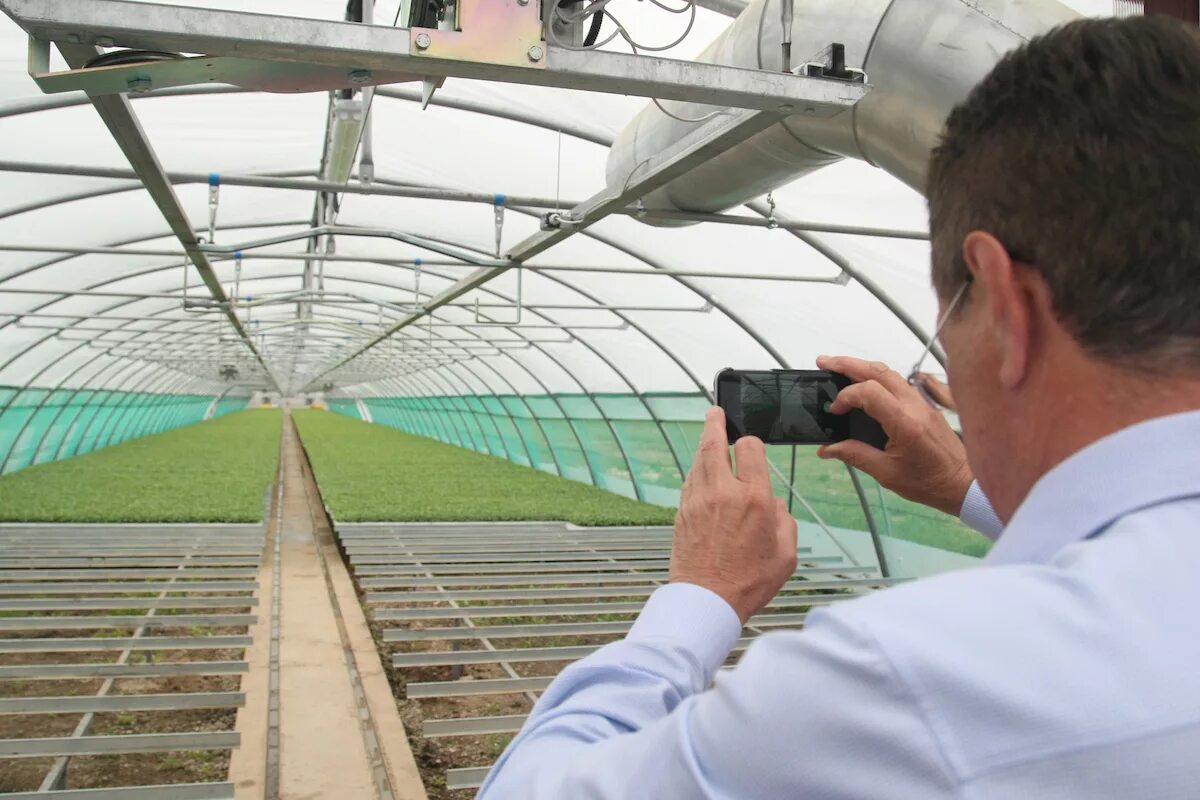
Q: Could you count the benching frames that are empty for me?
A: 2